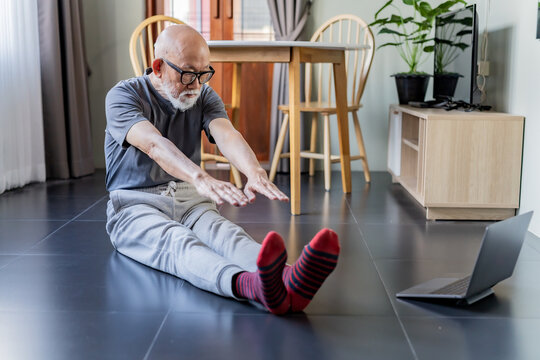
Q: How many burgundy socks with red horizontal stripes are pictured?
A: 2